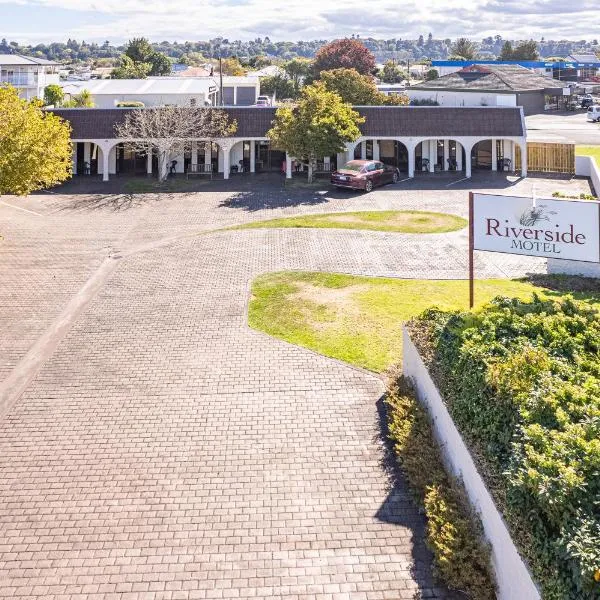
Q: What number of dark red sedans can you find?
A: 1